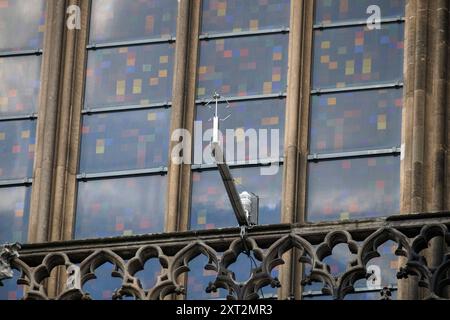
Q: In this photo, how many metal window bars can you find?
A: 12